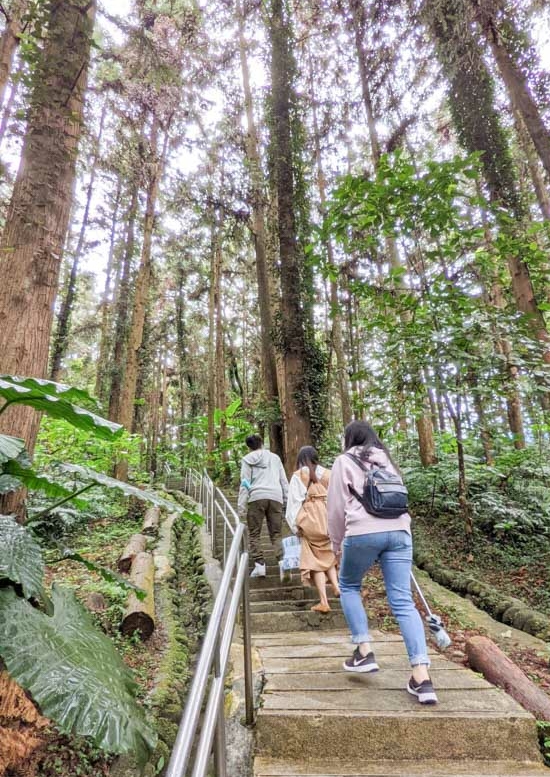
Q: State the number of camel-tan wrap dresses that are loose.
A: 1